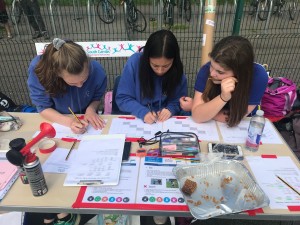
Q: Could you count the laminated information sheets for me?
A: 2